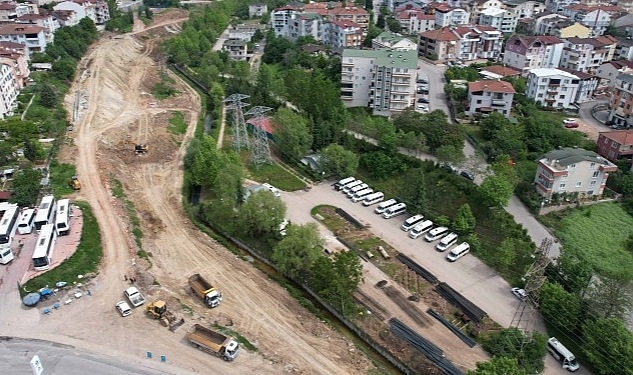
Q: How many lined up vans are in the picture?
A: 12